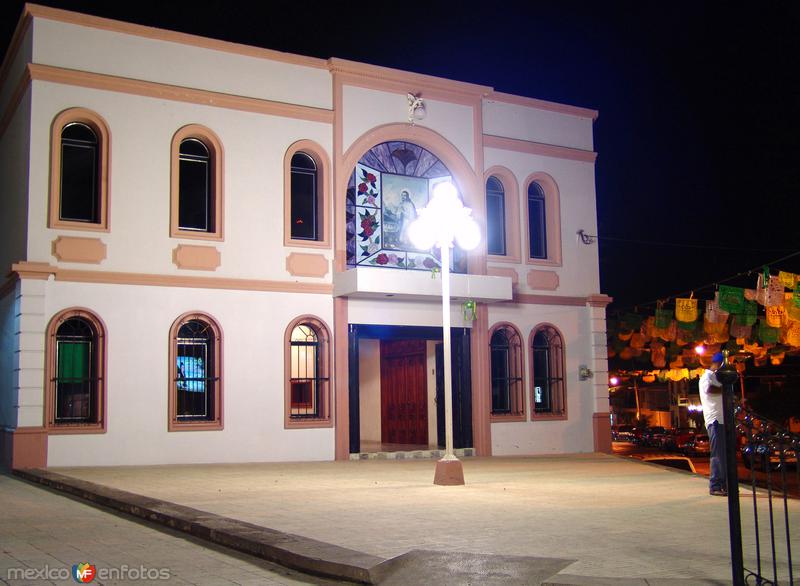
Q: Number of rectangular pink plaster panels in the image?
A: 5